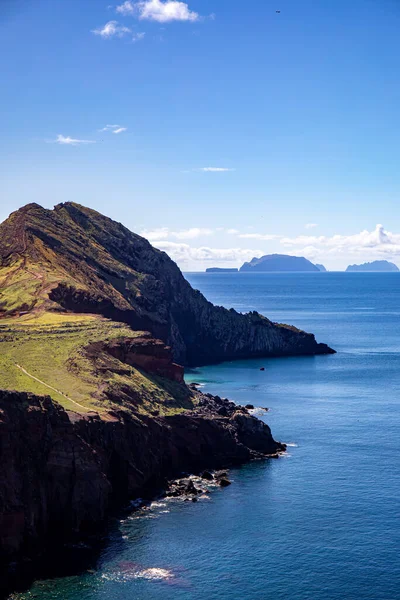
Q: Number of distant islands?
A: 3